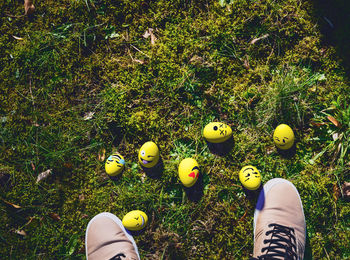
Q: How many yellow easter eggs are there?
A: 7